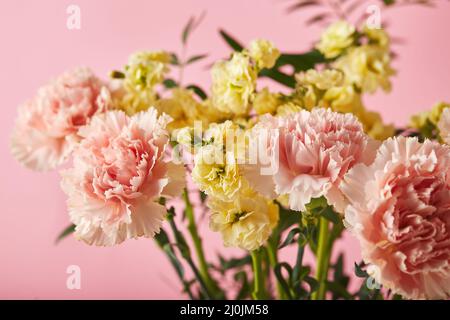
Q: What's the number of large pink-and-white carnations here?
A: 4